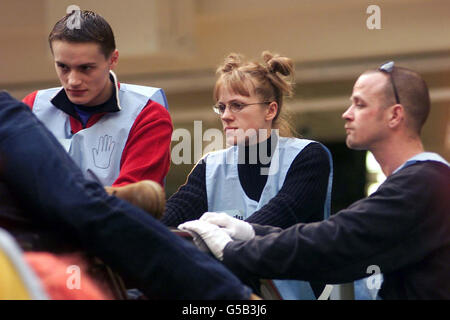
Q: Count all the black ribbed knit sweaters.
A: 1